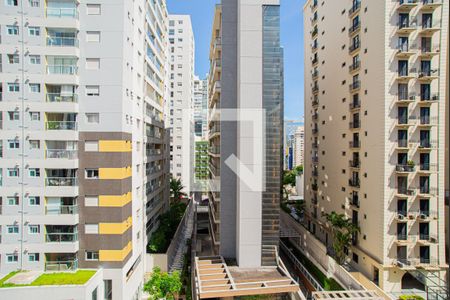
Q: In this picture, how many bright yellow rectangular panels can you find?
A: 5